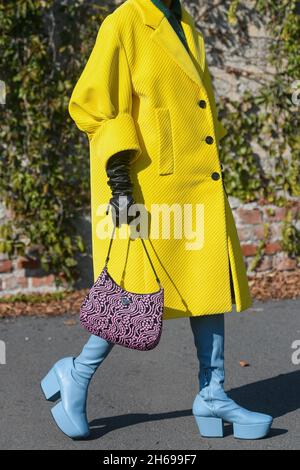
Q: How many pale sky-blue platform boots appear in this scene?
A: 2